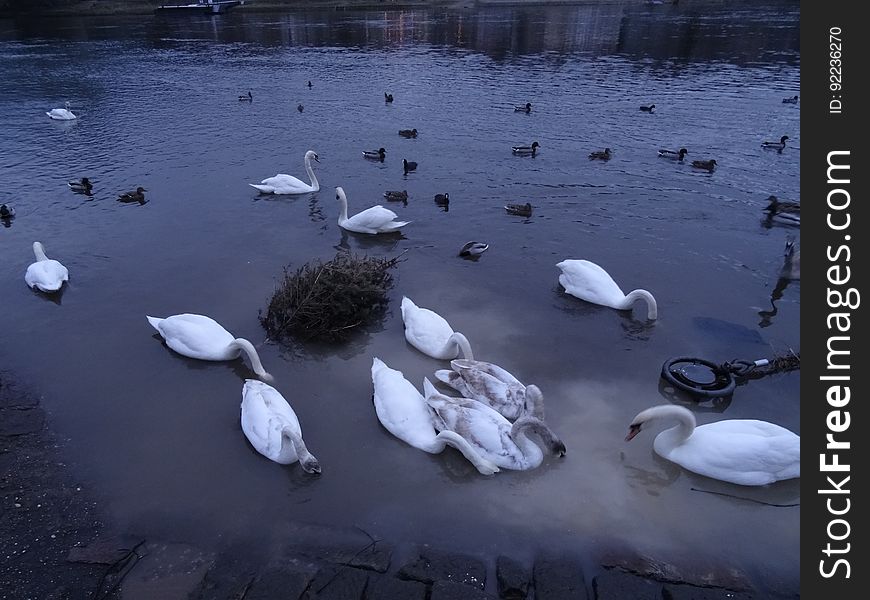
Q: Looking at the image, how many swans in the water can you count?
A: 12